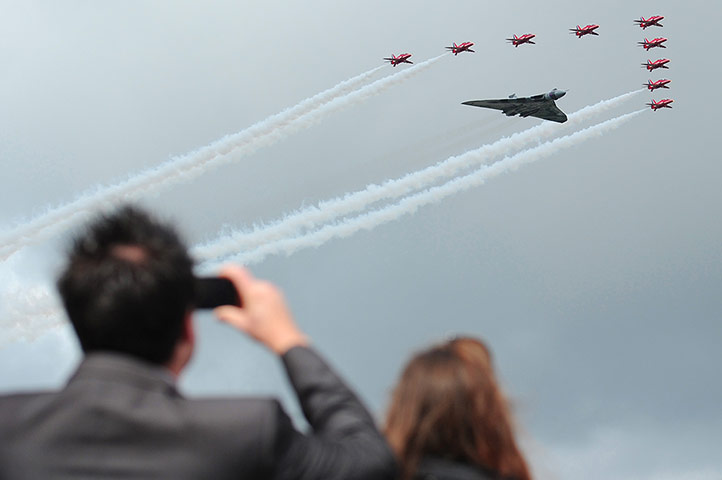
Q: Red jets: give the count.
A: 9